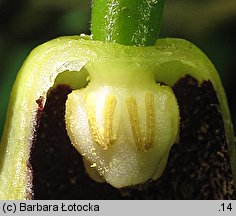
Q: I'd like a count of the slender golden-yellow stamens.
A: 4